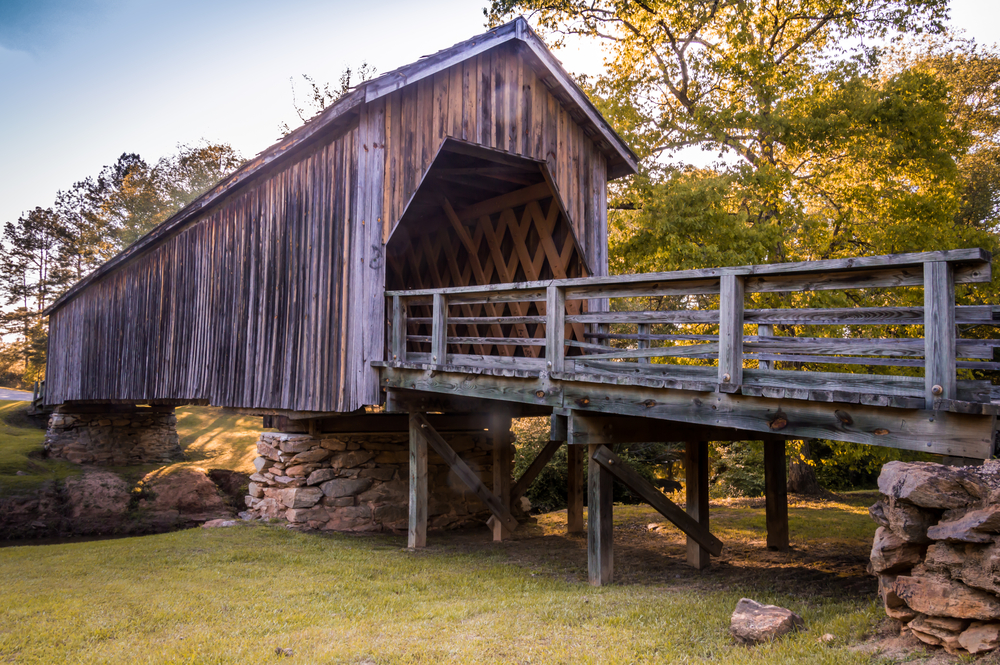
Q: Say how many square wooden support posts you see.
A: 6